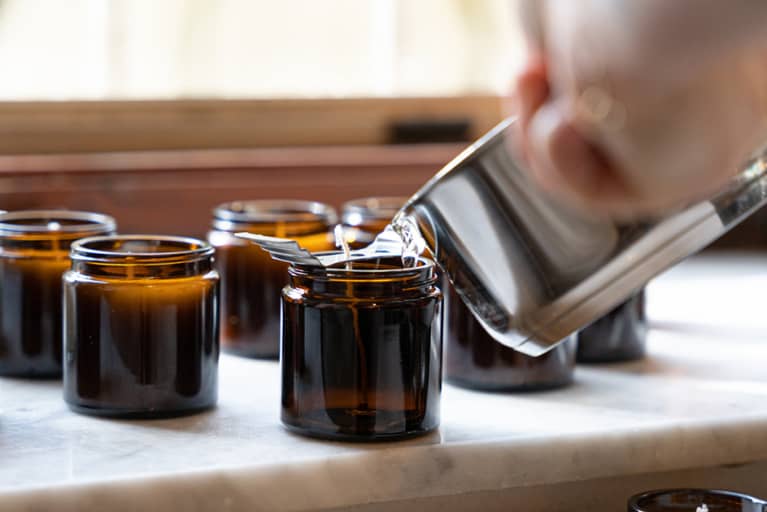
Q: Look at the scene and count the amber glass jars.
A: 8